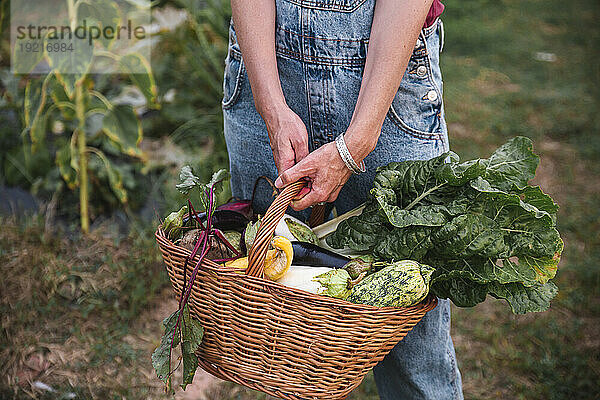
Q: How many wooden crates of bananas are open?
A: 0